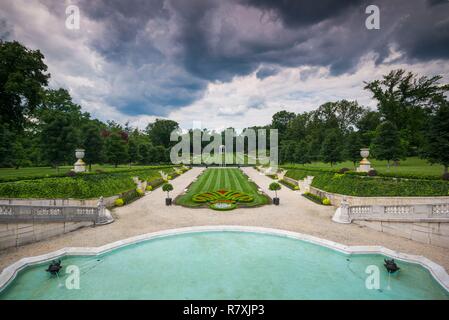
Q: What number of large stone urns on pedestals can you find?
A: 2